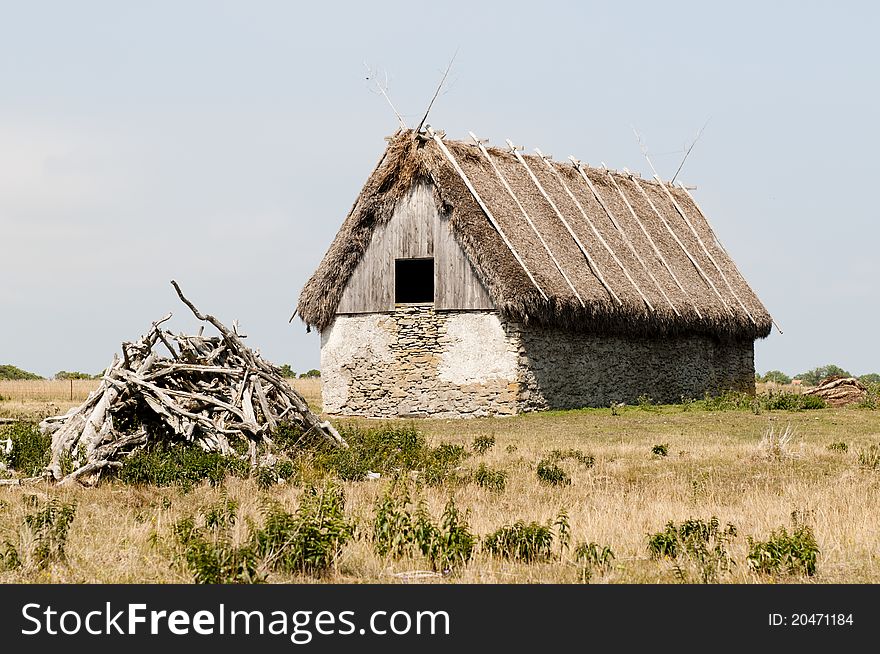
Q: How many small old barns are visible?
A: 1